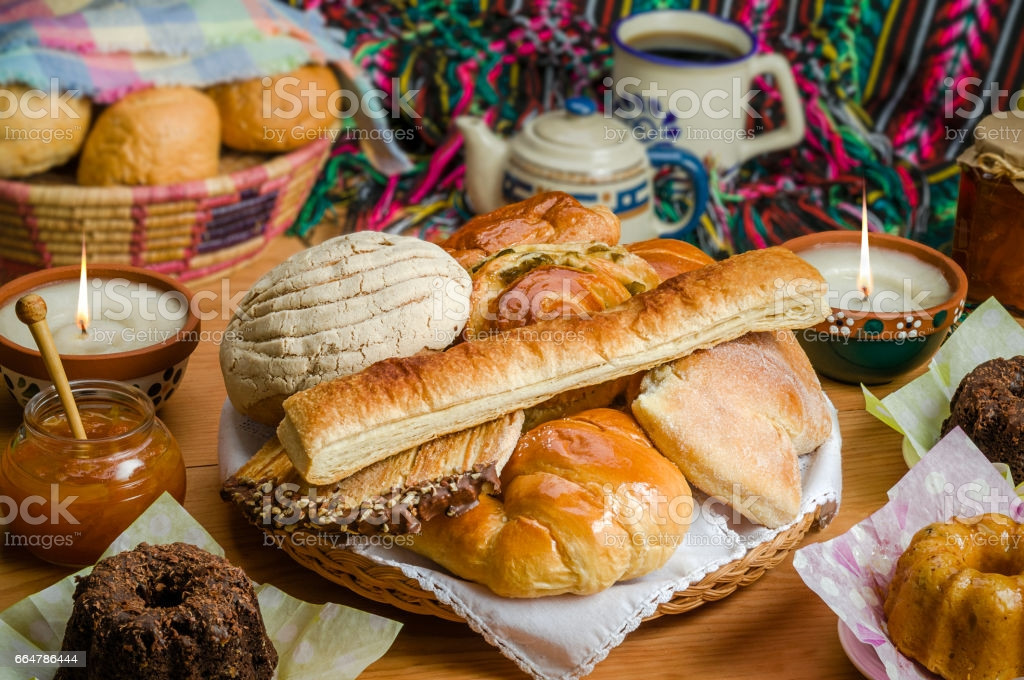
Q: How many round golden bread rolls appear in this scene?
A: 3